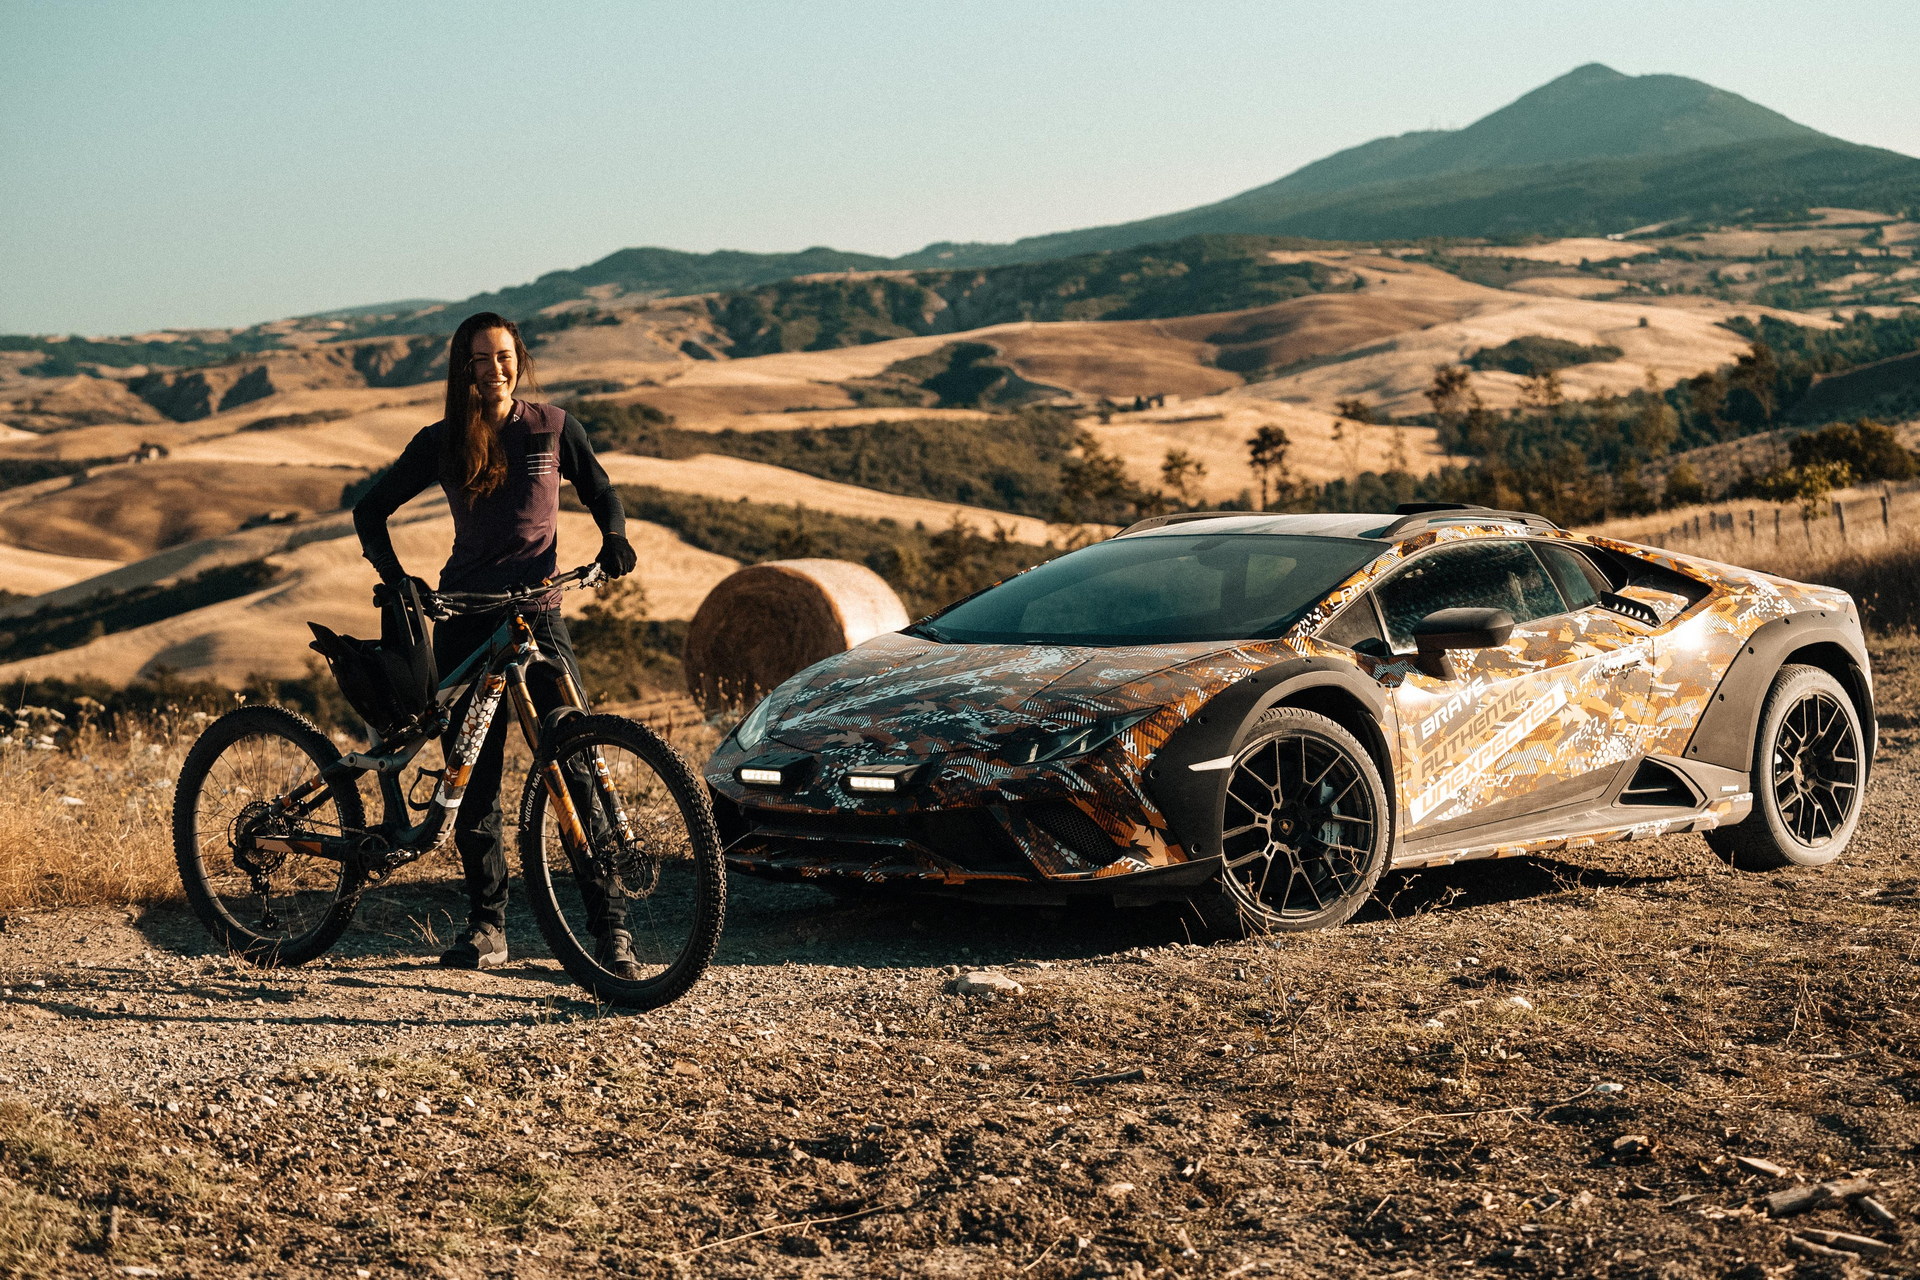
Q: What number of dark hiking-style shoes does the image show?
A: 2